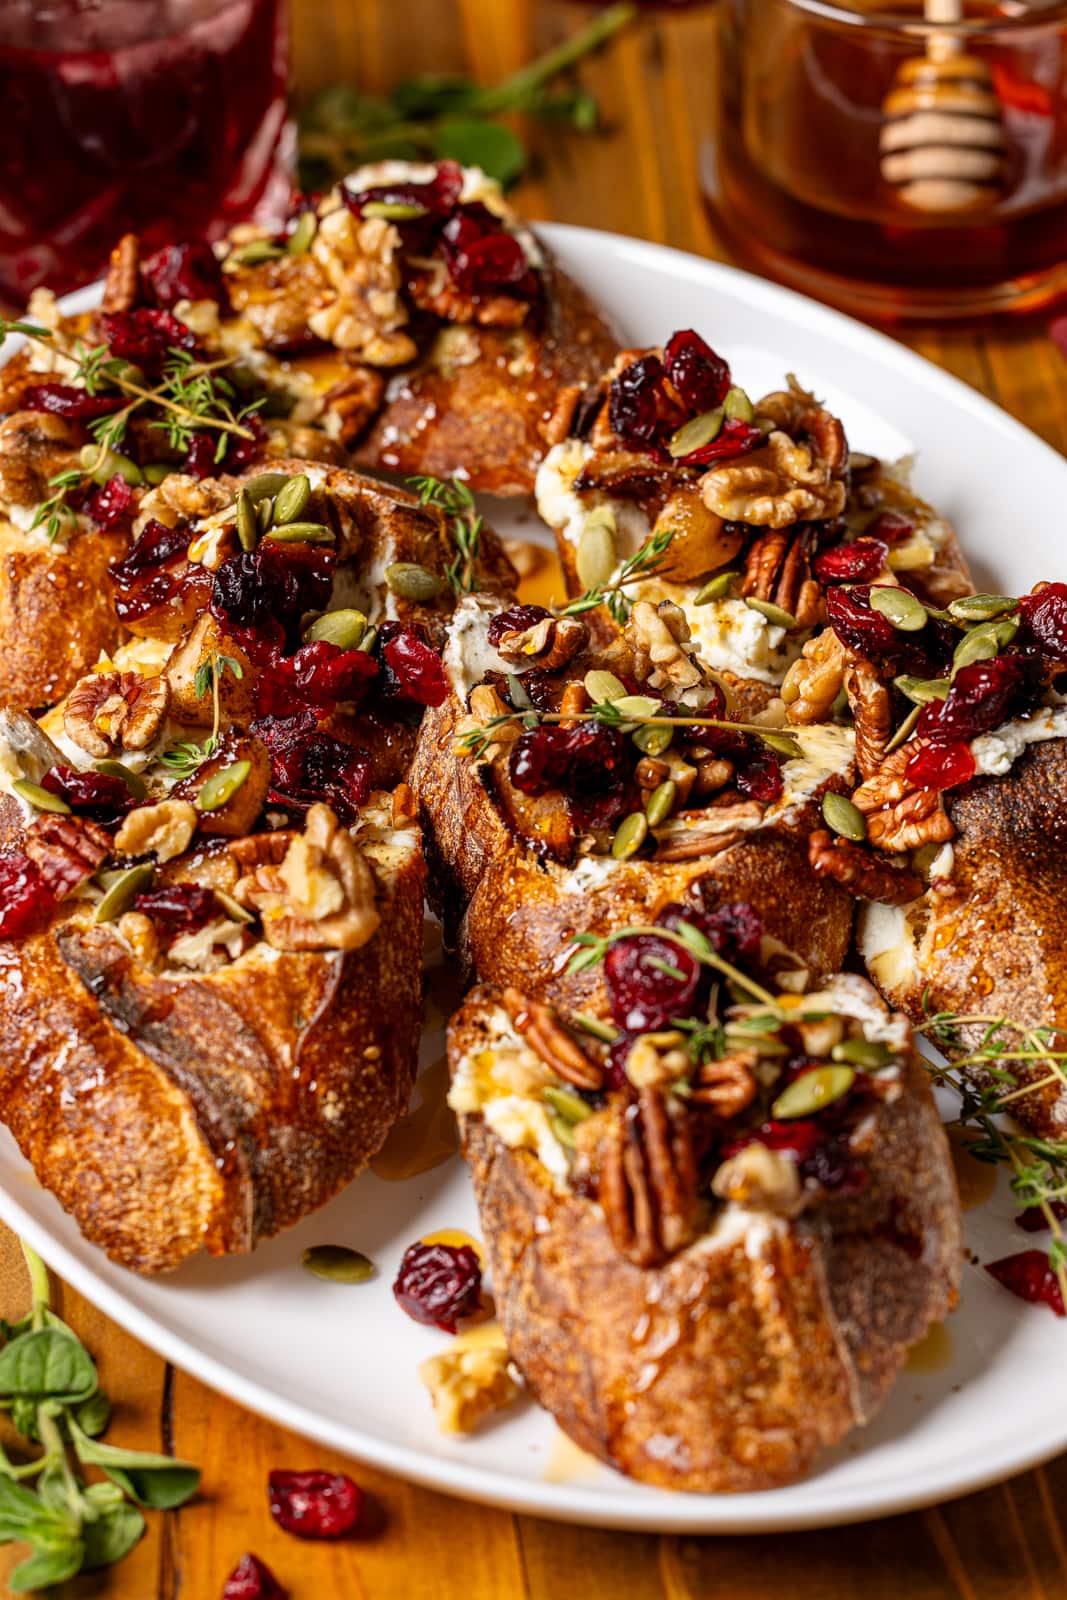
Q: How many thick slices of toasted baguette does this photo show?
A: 8